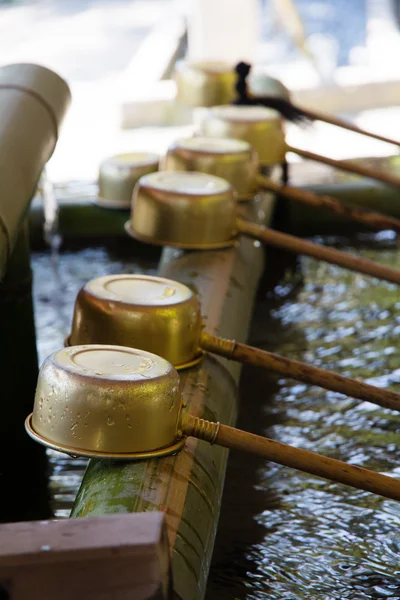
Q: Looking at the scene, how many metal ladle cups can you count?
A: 7